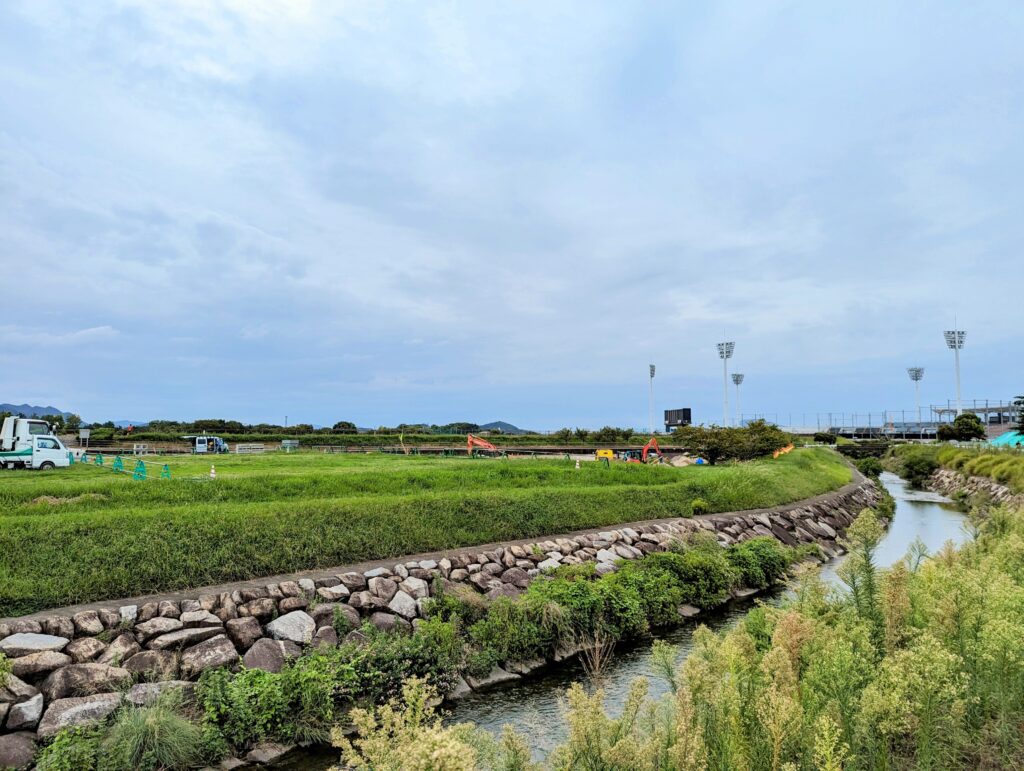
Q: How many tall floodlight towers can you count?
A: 5